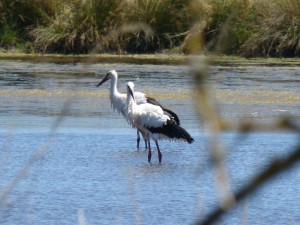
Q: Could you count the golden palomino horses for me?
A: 0